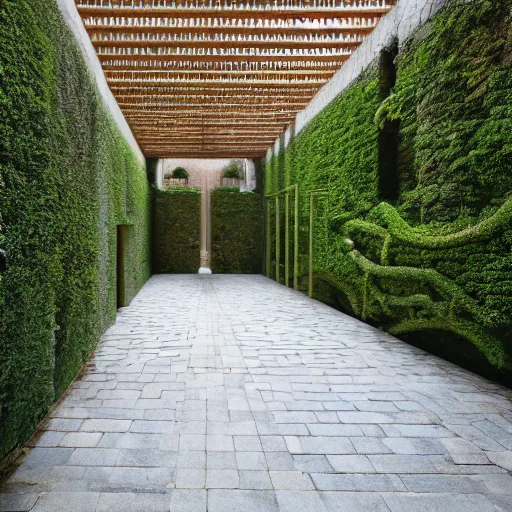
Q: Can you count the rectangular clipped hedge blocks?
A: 2